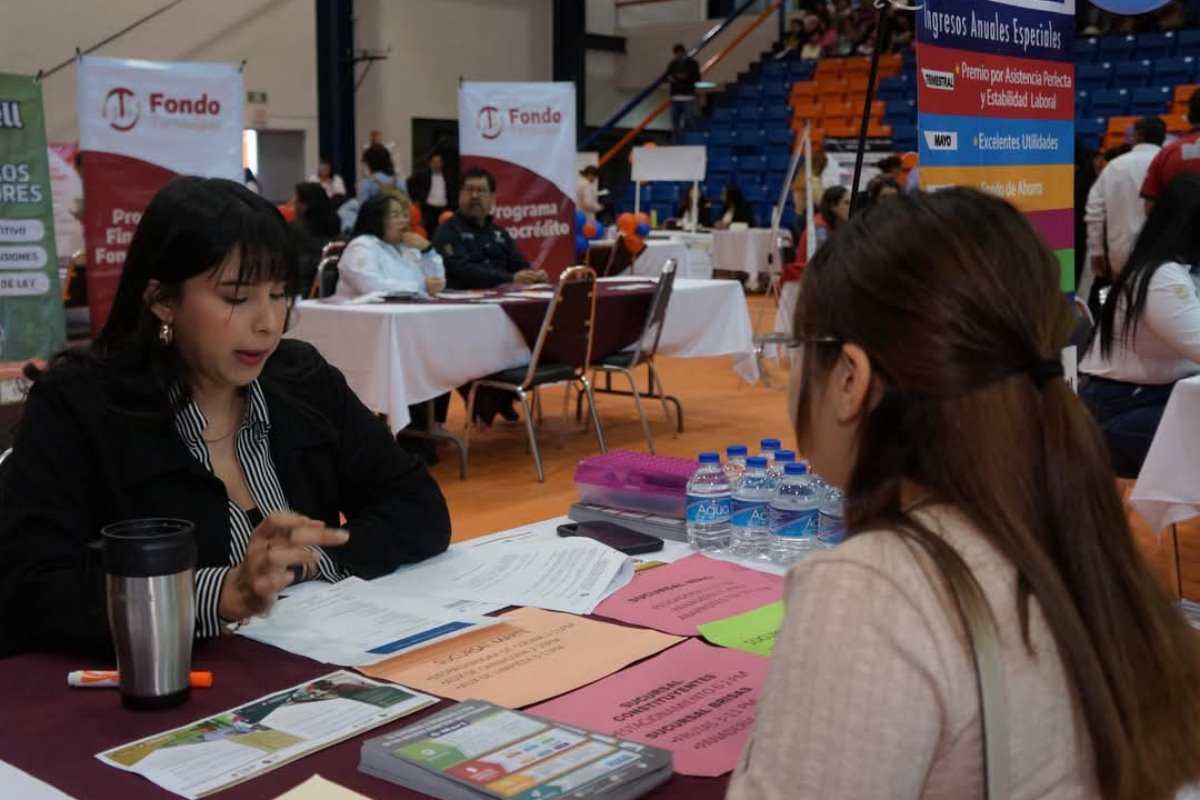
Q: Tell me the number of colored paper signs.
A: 4